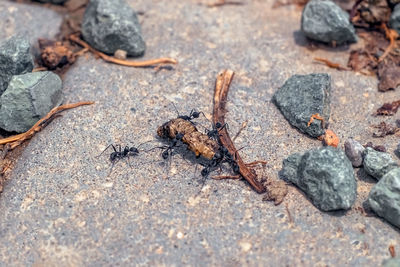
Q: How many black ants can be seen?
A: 6